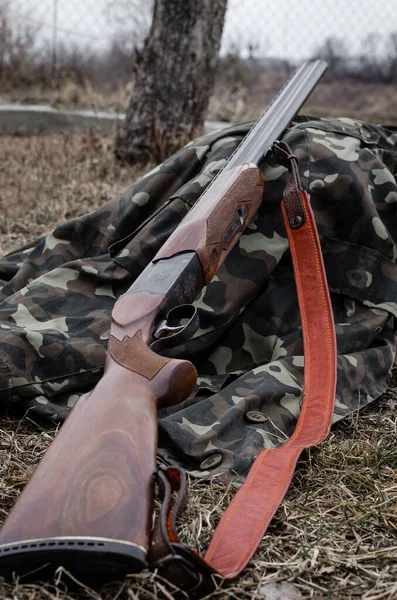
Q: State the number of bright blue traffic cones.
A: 0